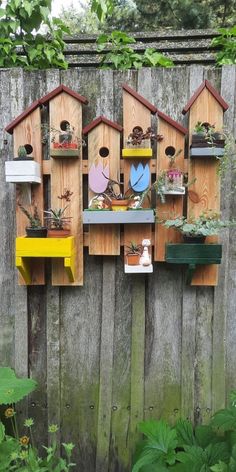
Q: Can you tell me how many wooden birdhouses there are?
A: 6